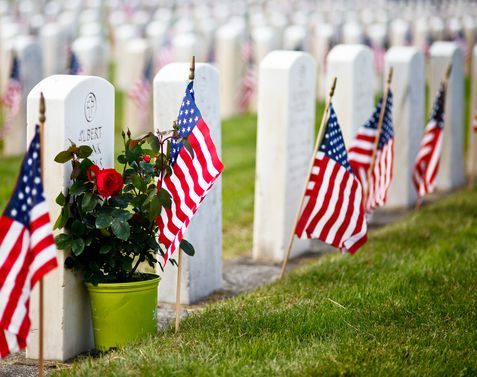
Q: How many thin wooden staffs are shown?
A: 5